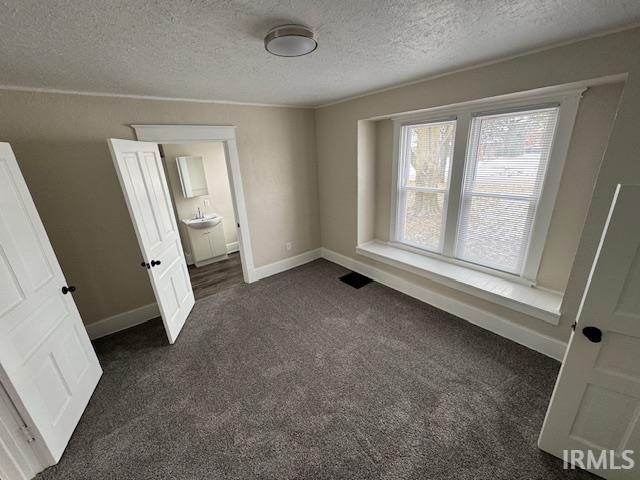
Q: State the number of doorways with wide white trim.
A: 1